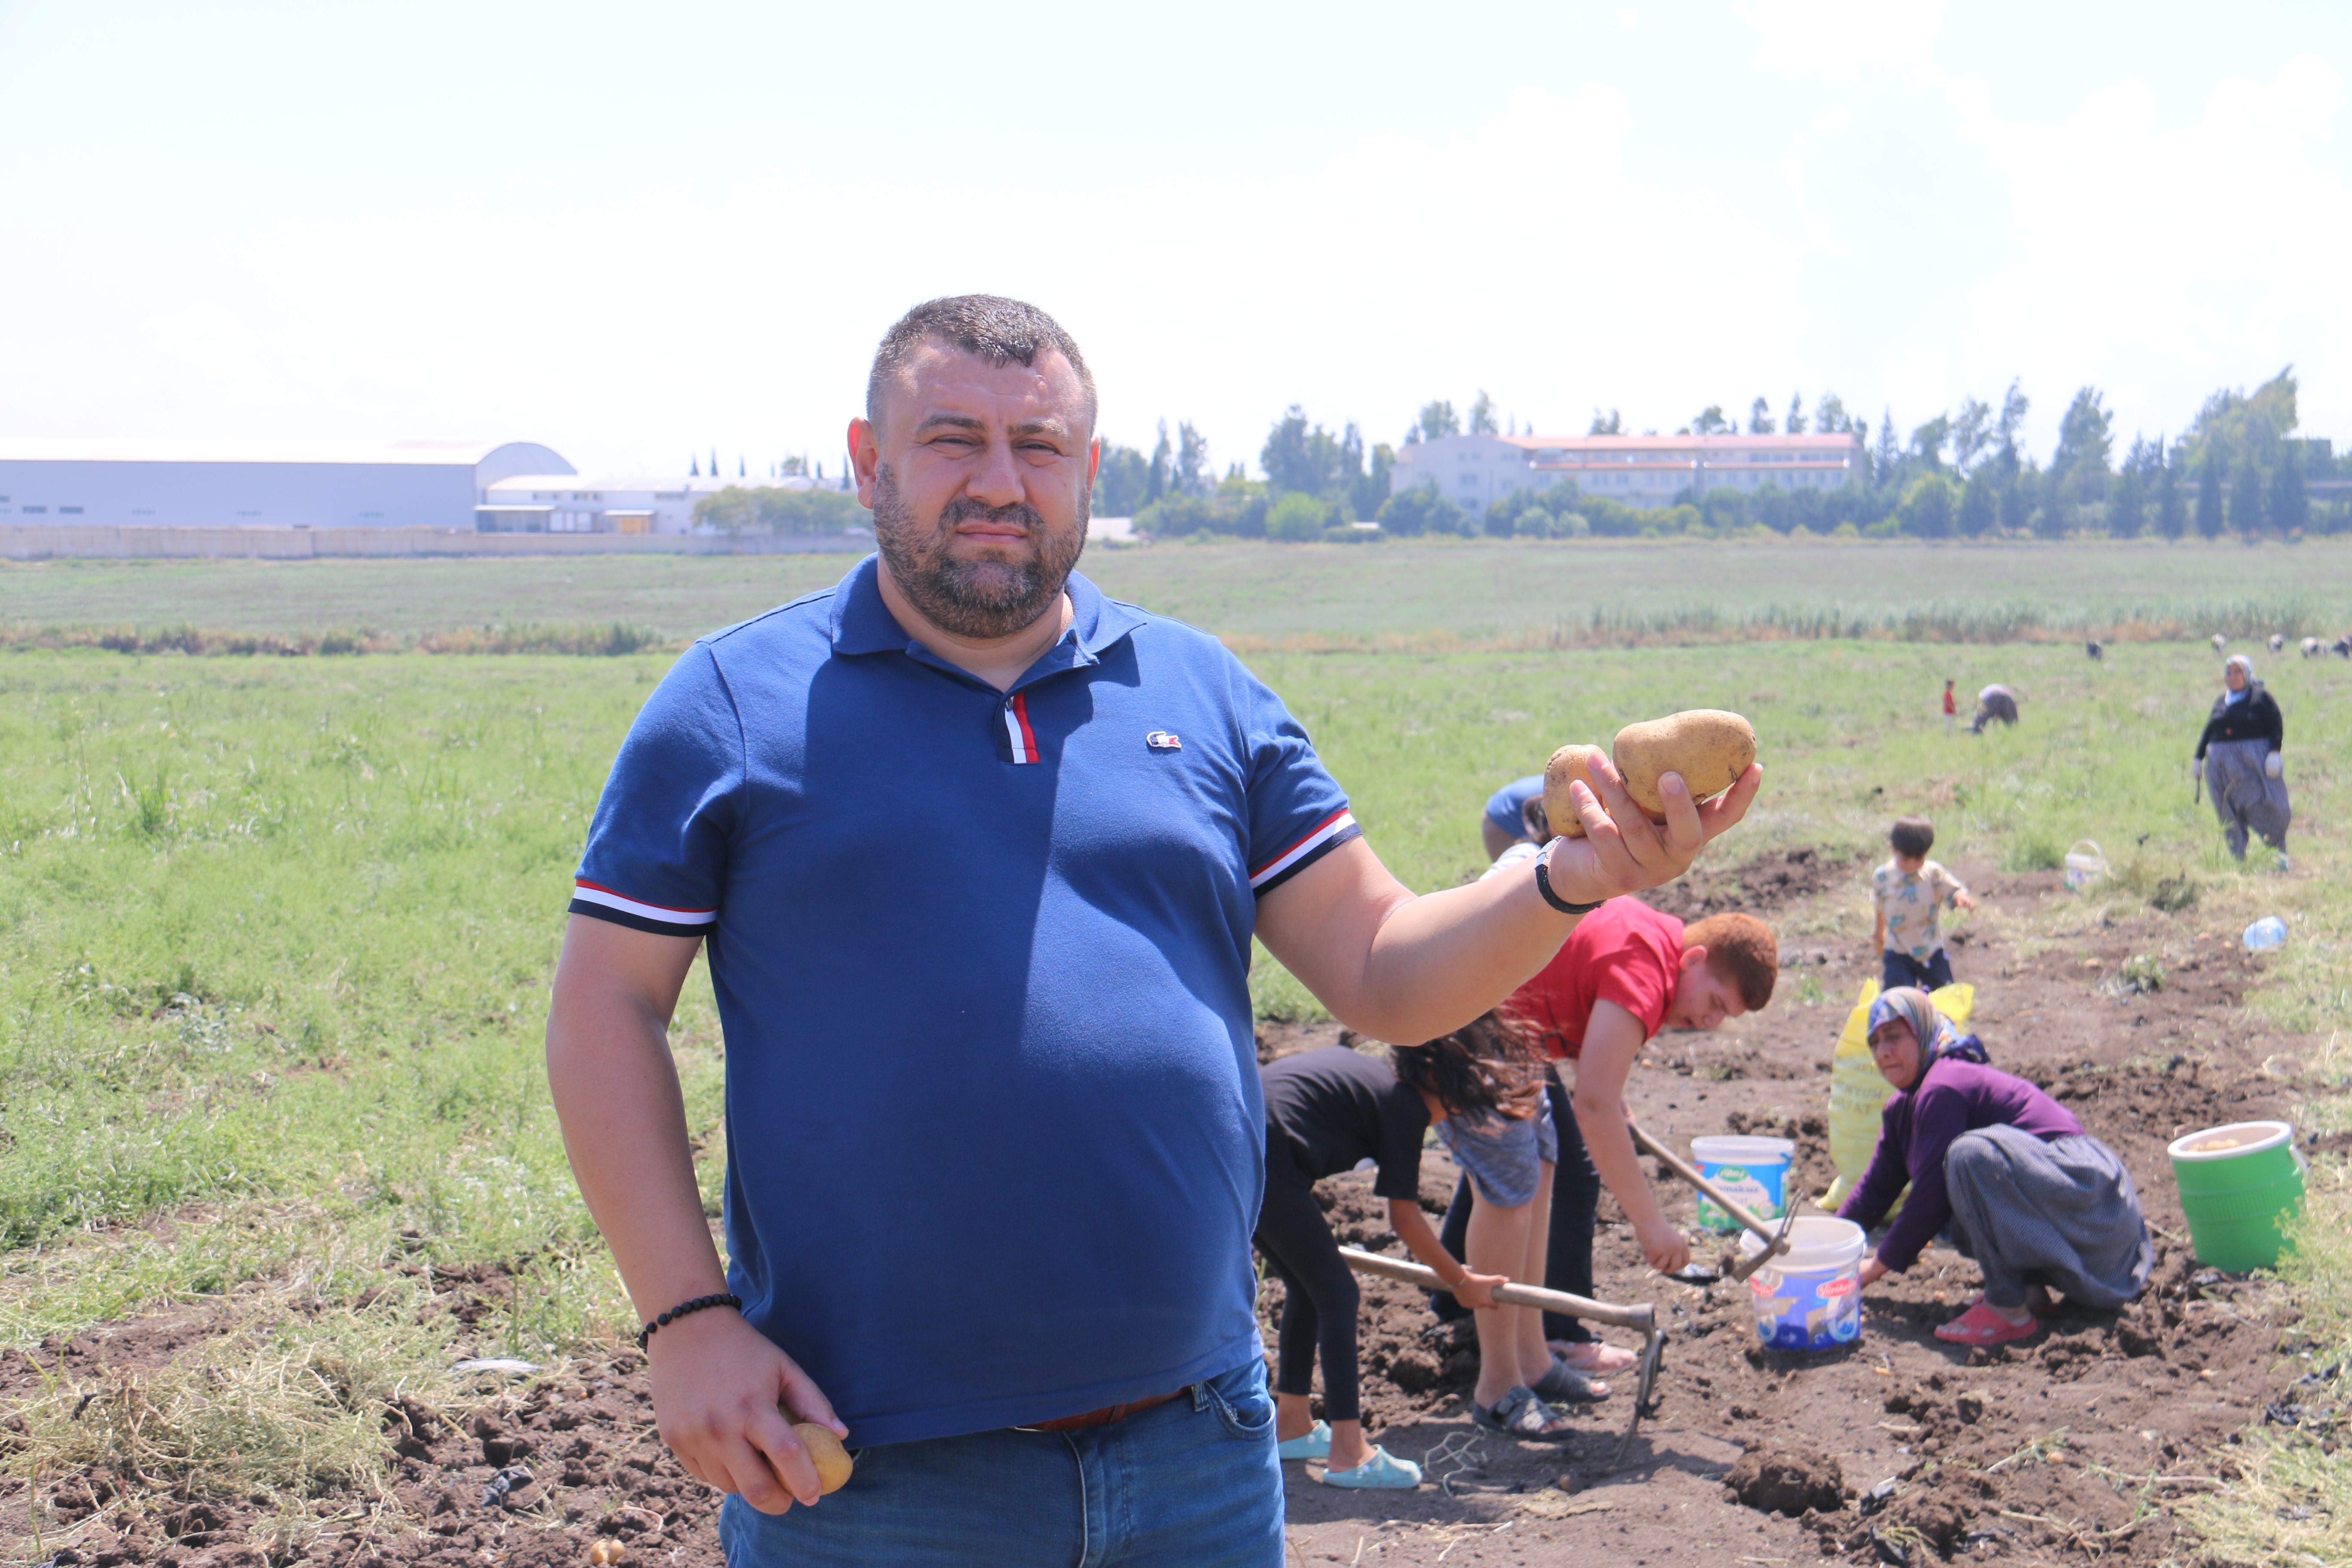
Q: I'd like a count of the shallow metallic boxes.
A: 0